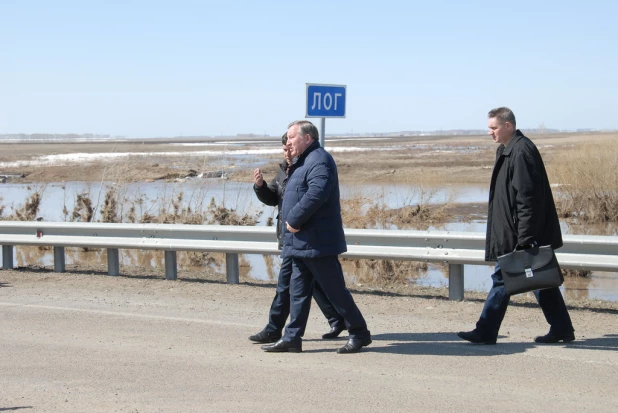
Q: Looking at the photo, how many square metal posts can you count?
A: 6